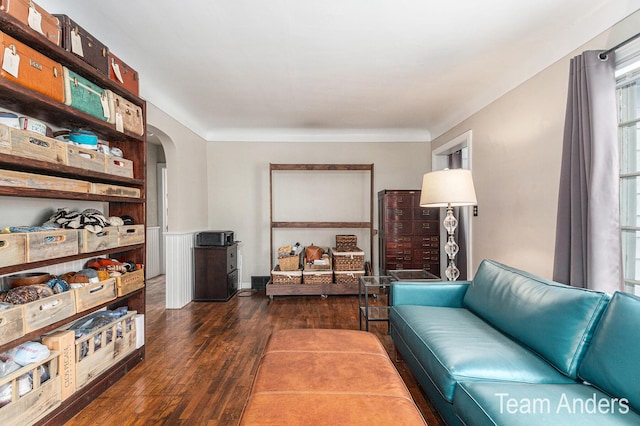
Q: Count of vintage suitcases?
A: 6